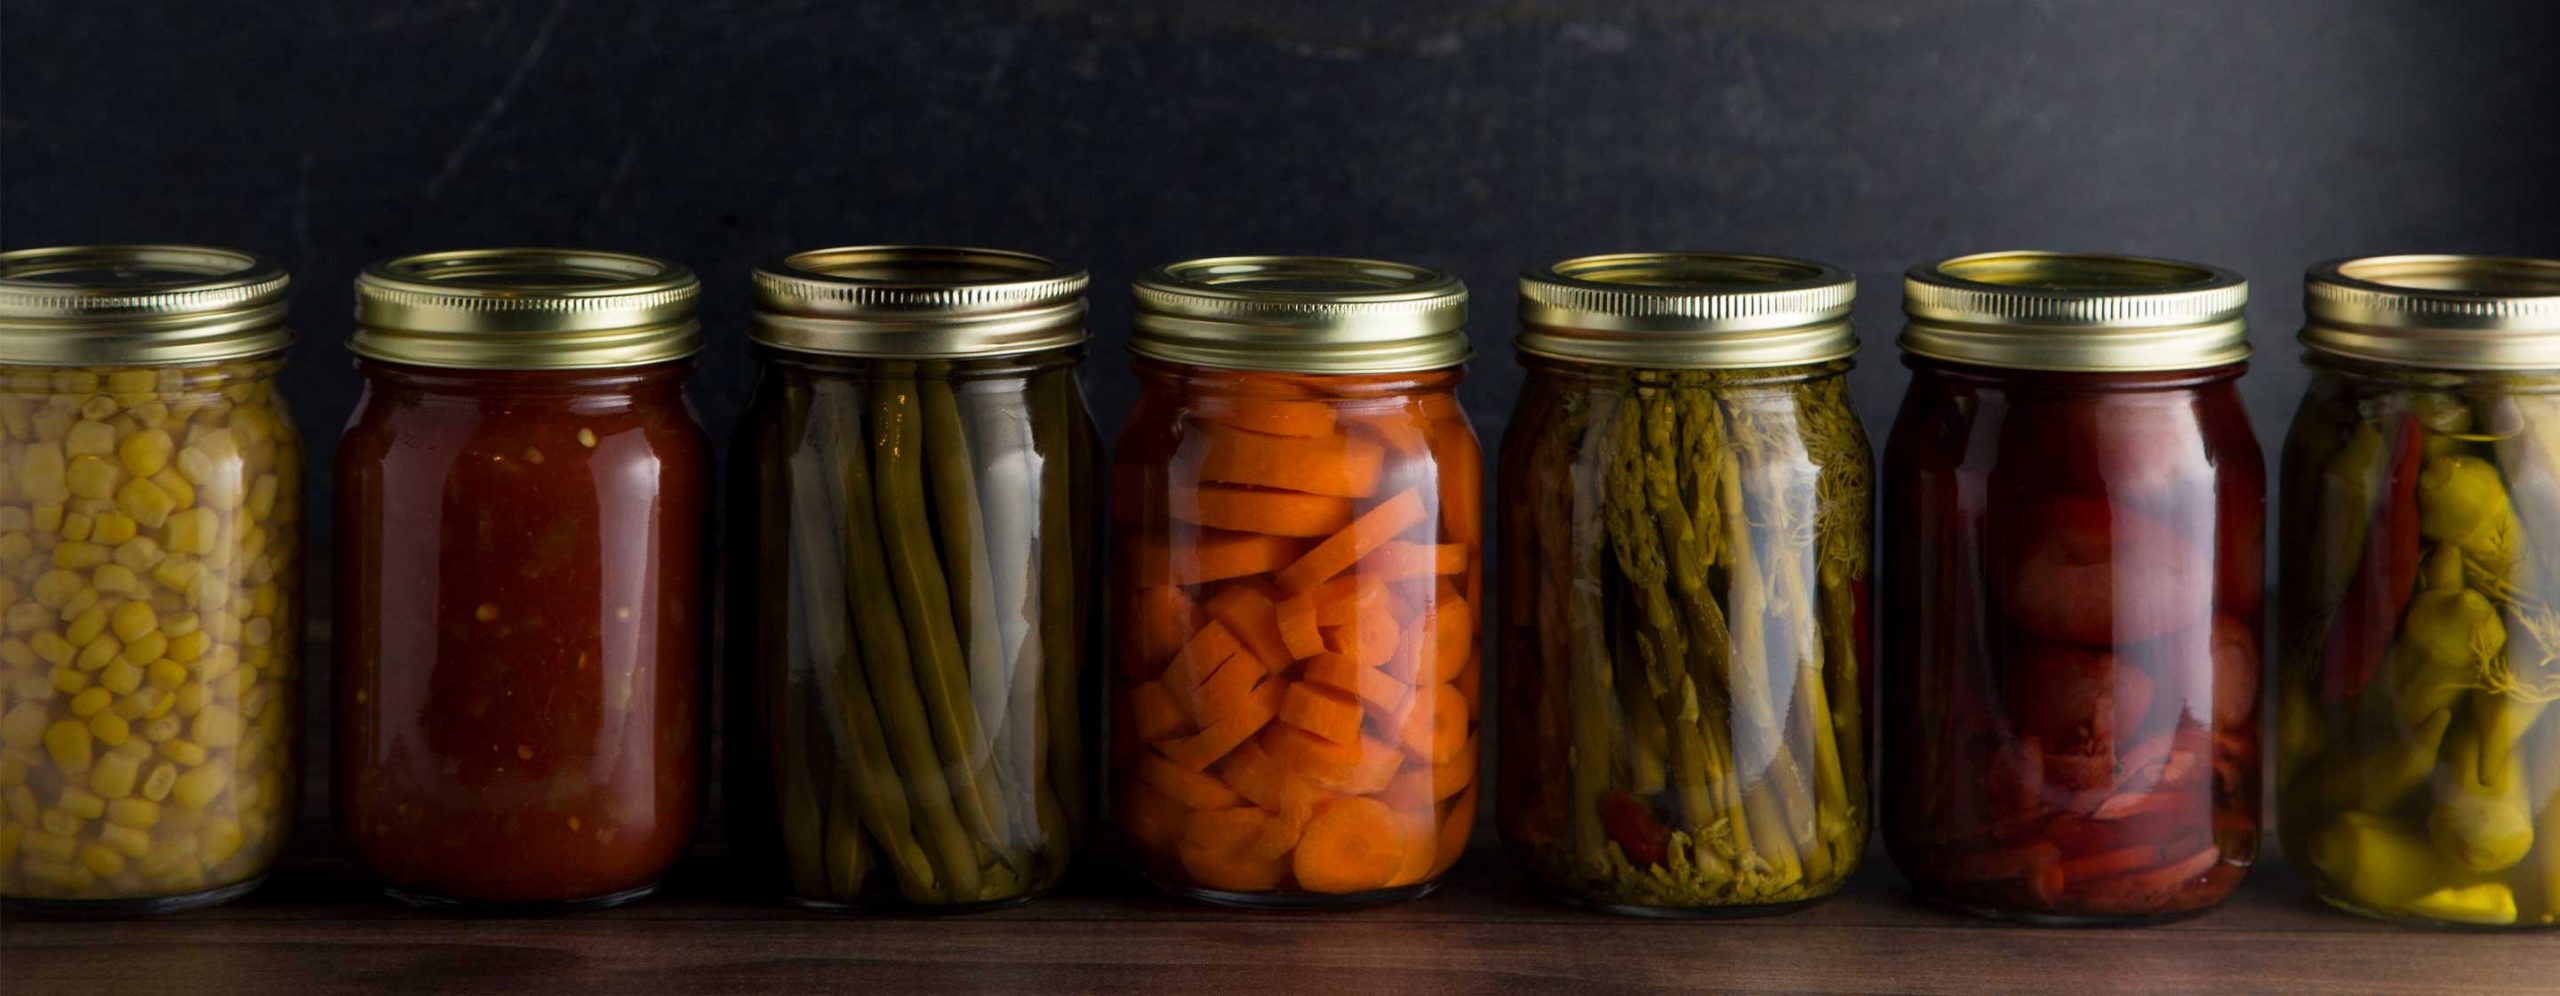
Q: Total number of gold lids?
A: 7